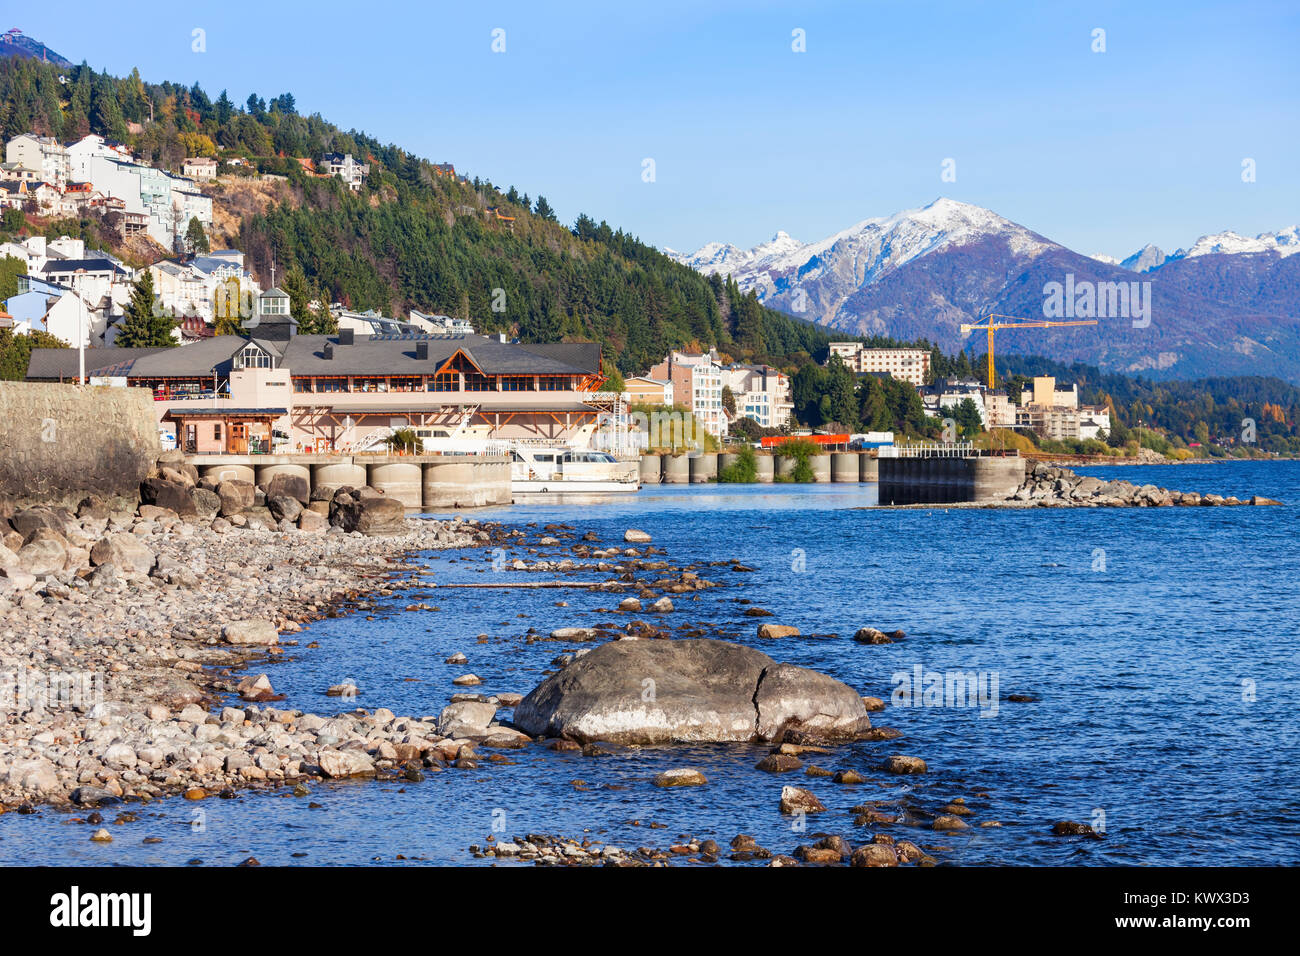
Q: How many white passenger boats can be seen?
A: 2